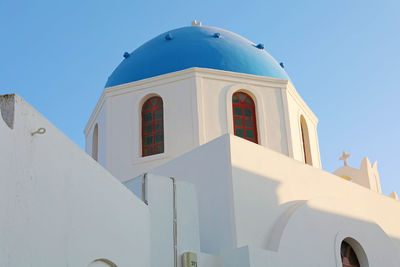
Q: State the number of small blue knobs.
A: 5